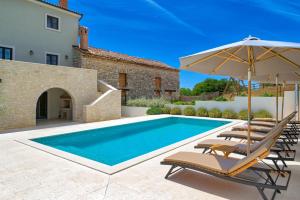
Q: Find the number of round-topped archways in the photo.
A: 1